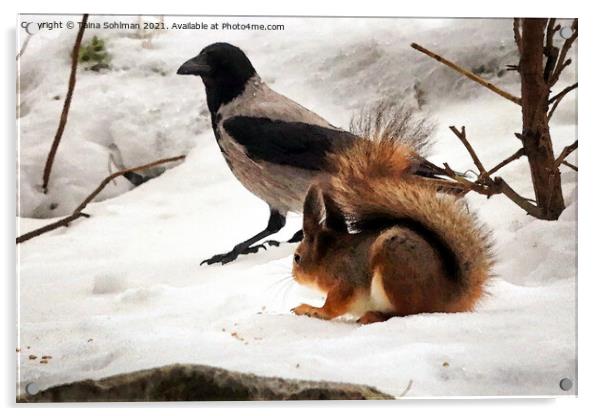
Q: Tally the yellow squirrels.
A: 0